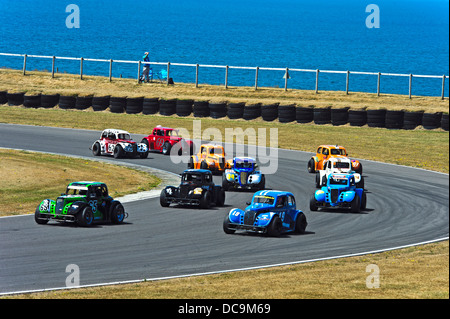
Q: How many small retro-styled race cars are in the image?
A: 10